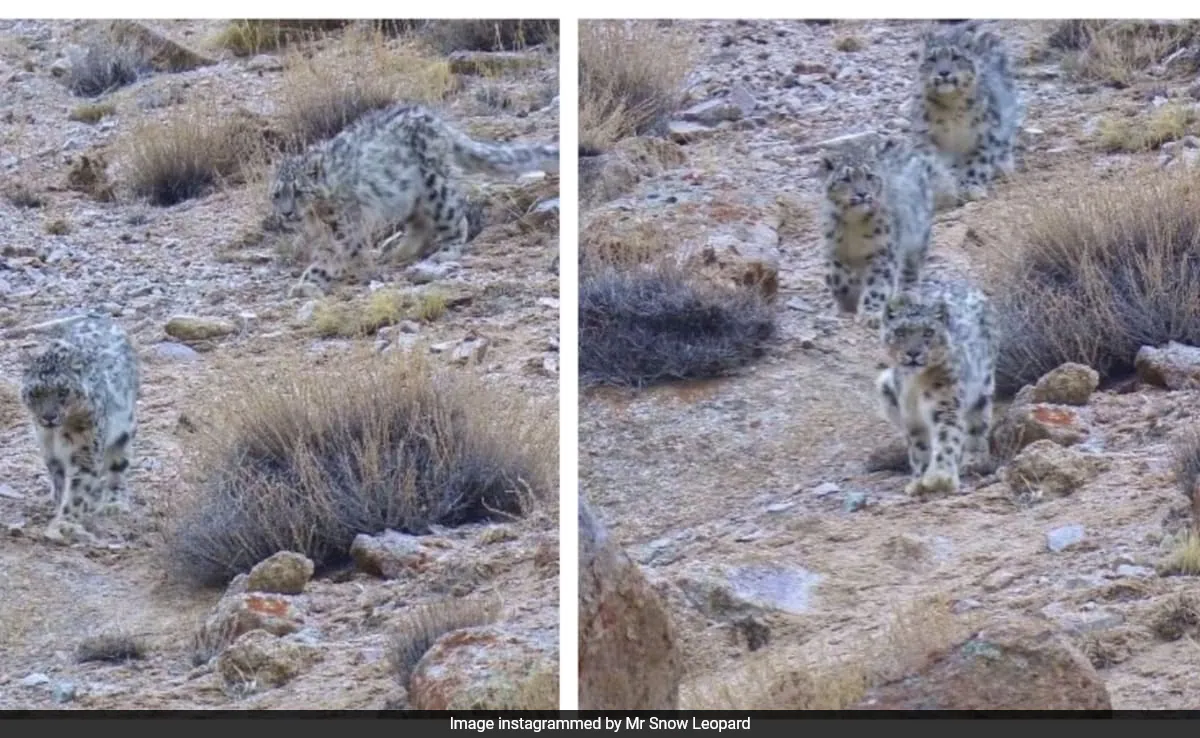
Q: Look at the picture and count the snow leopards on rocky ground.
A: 5